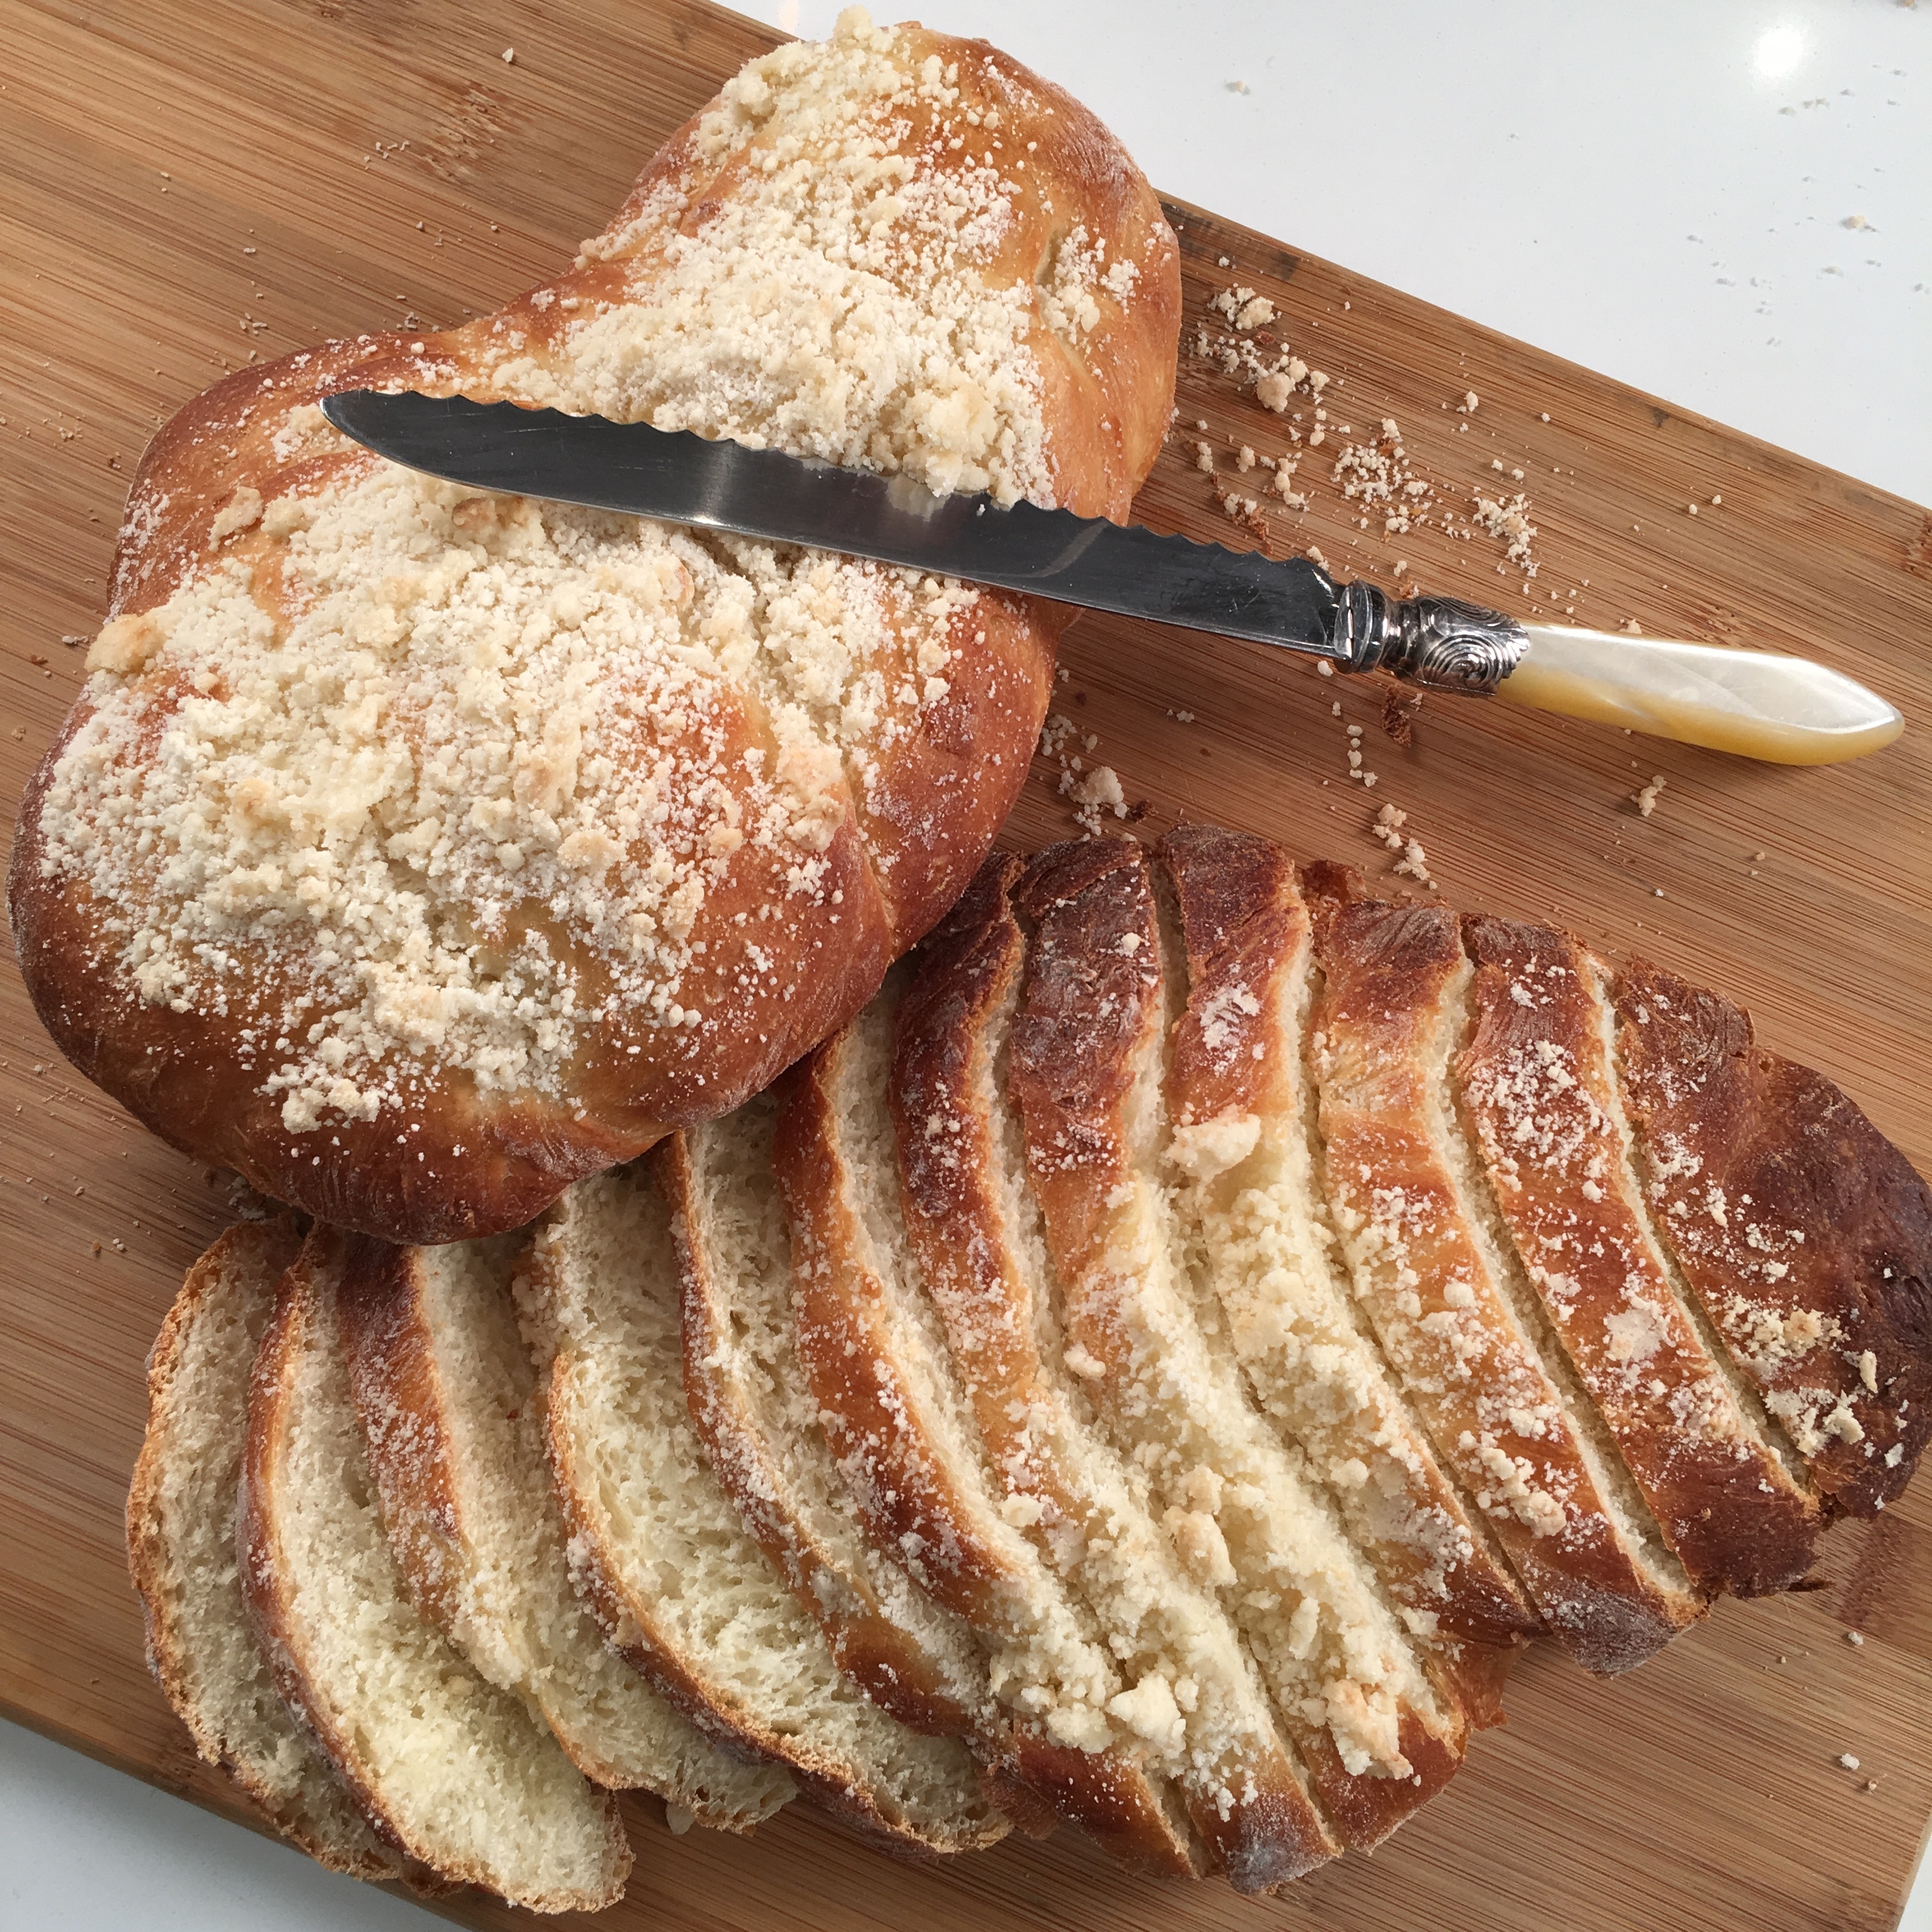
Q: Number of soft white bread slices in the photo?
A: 12